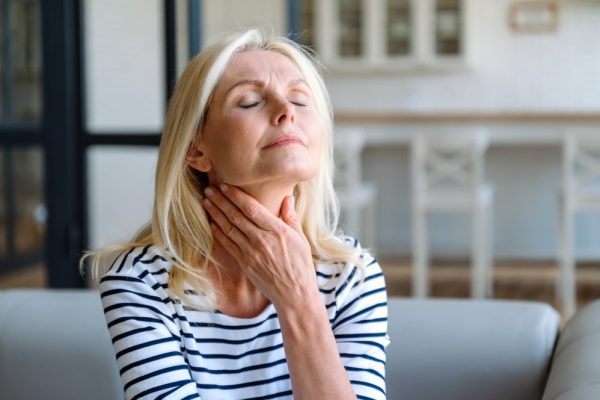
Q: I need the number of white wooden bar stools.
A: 3